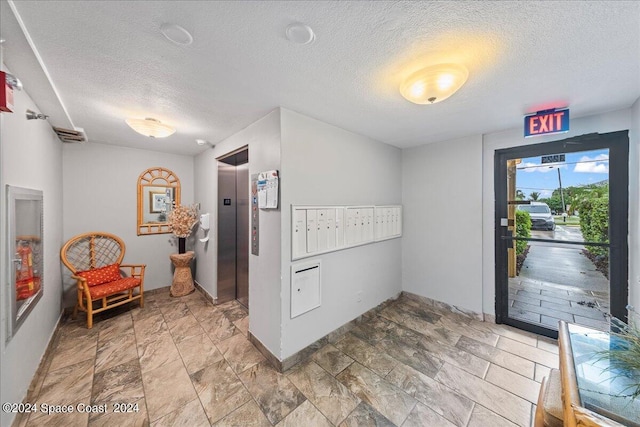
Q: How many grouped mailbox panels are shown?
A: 3